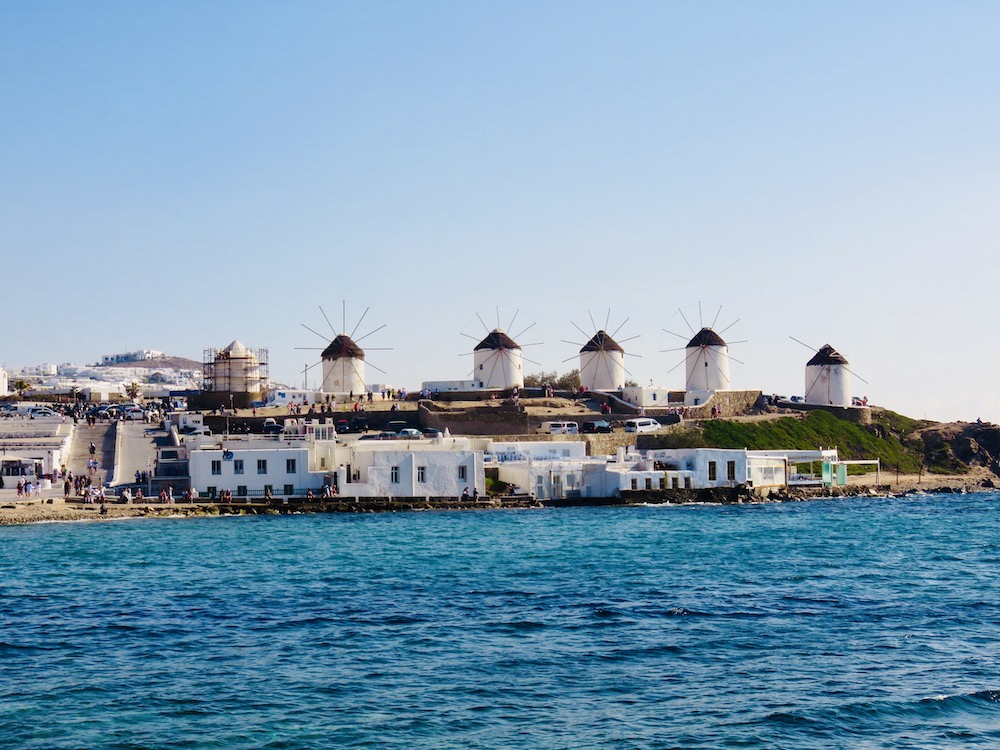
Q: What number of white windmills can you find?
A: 5